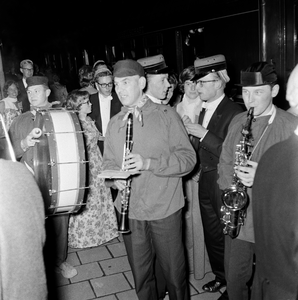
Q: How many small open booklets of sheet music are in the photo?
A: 1